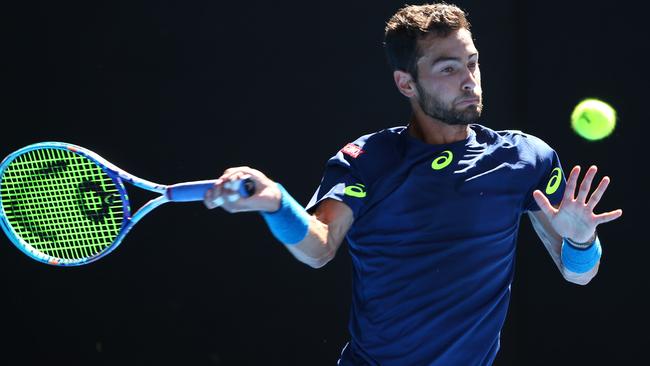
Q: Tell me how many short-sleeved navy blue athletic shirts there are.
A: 1